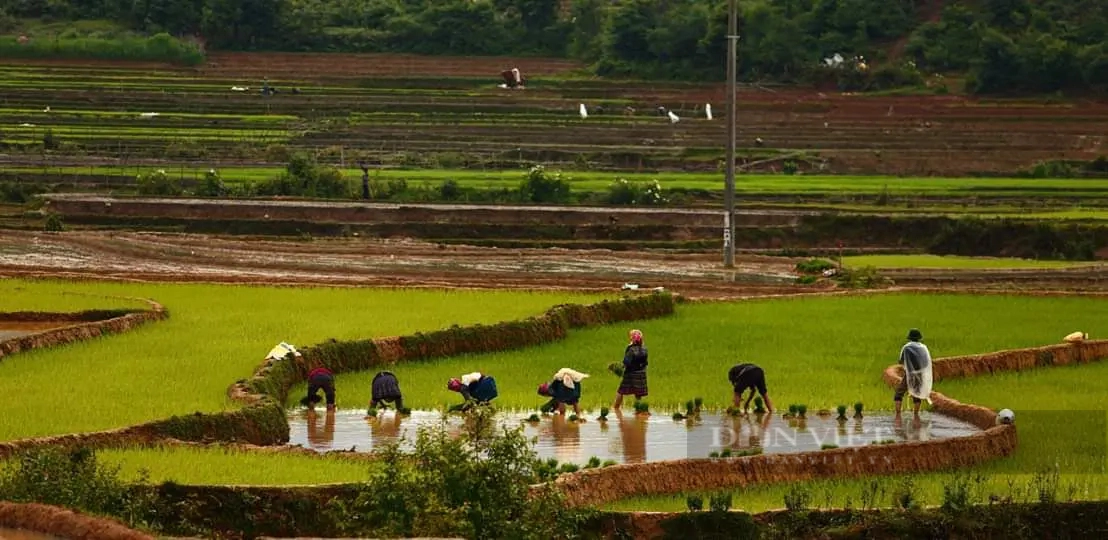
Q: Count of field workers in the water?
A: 7